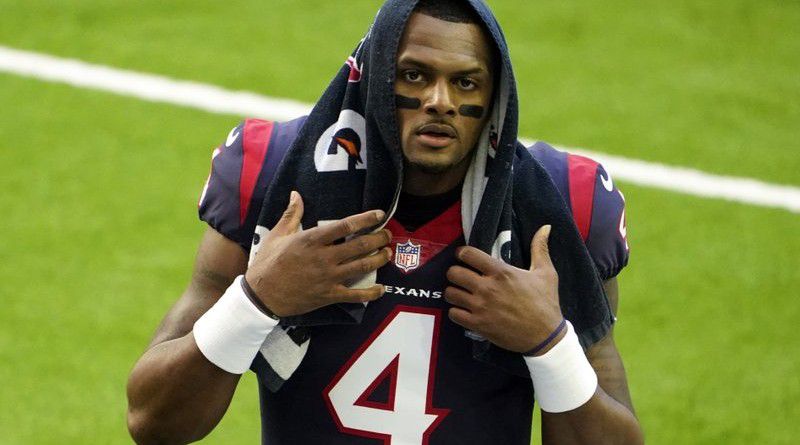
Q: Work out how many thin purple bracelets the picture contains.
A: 1